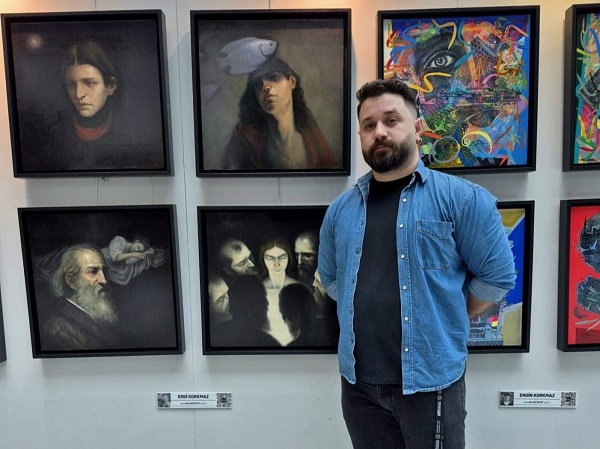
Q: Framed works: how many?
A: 8